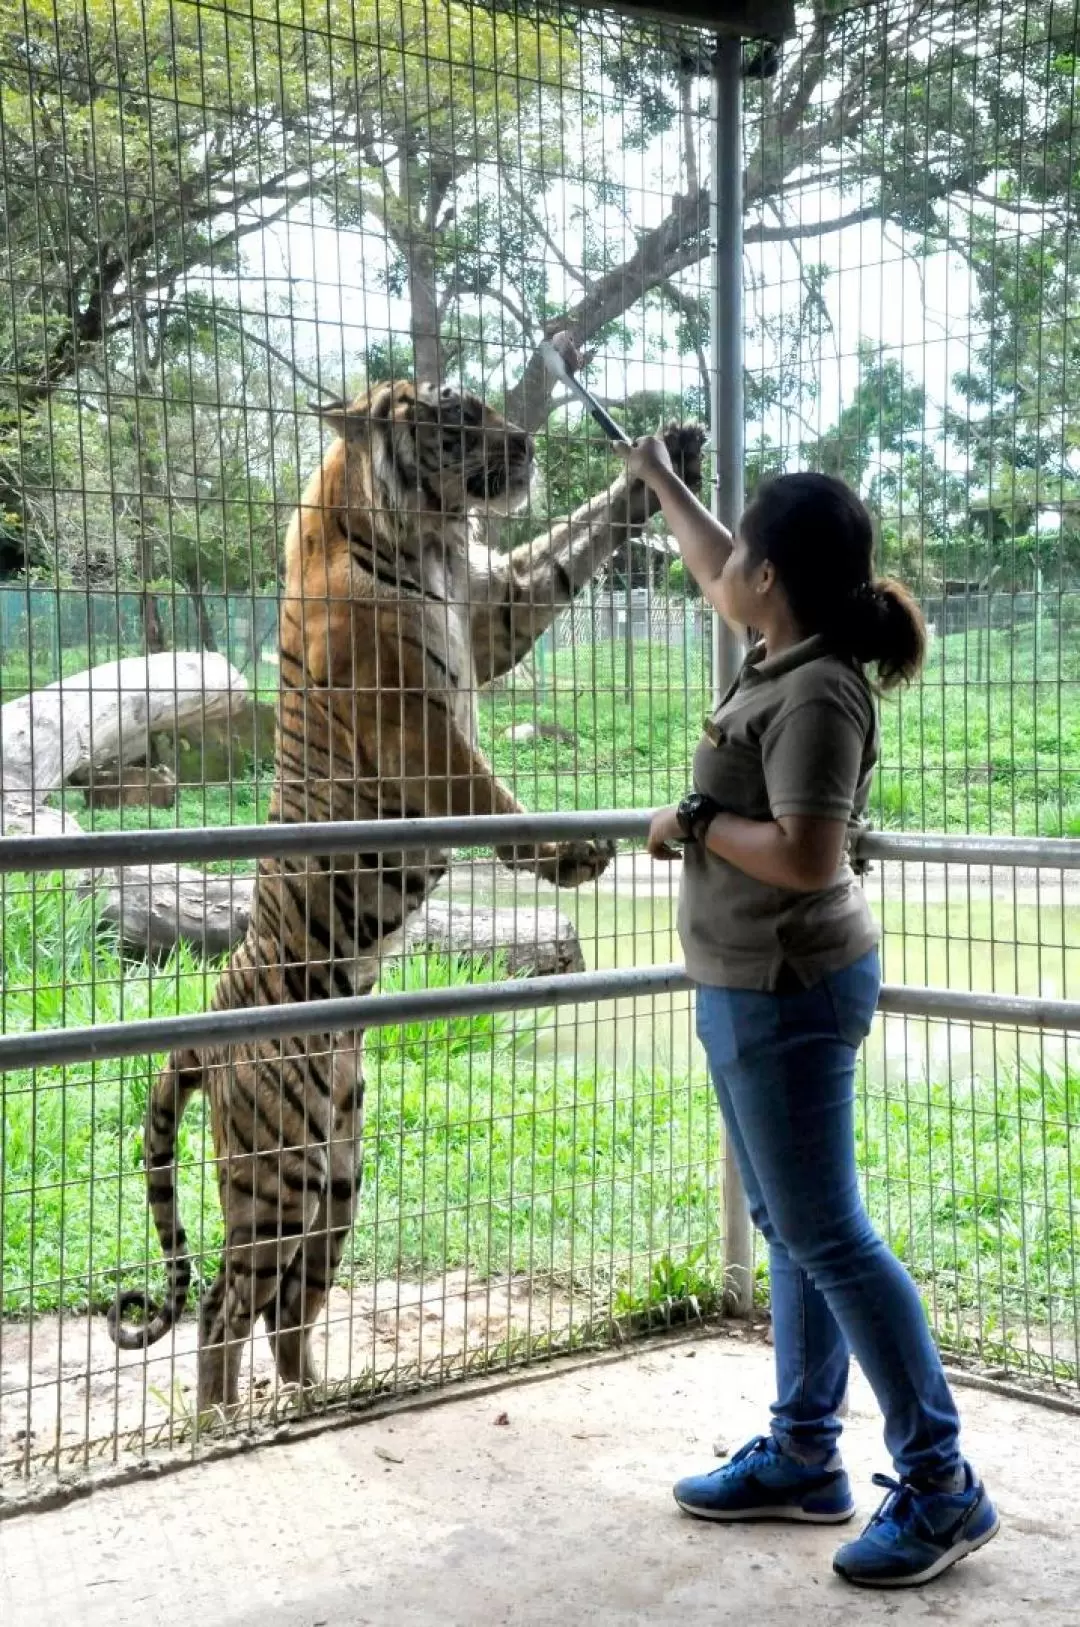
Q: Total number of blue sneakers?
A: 2